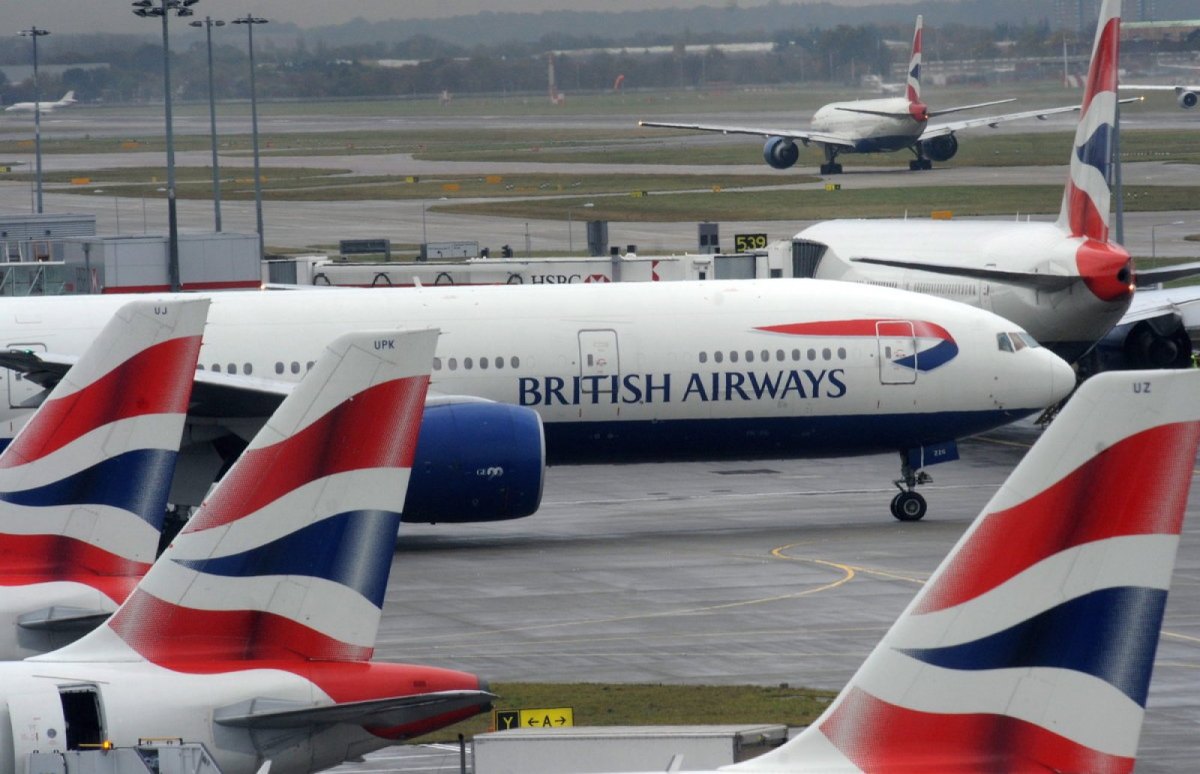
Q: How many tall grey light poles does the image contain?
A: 4